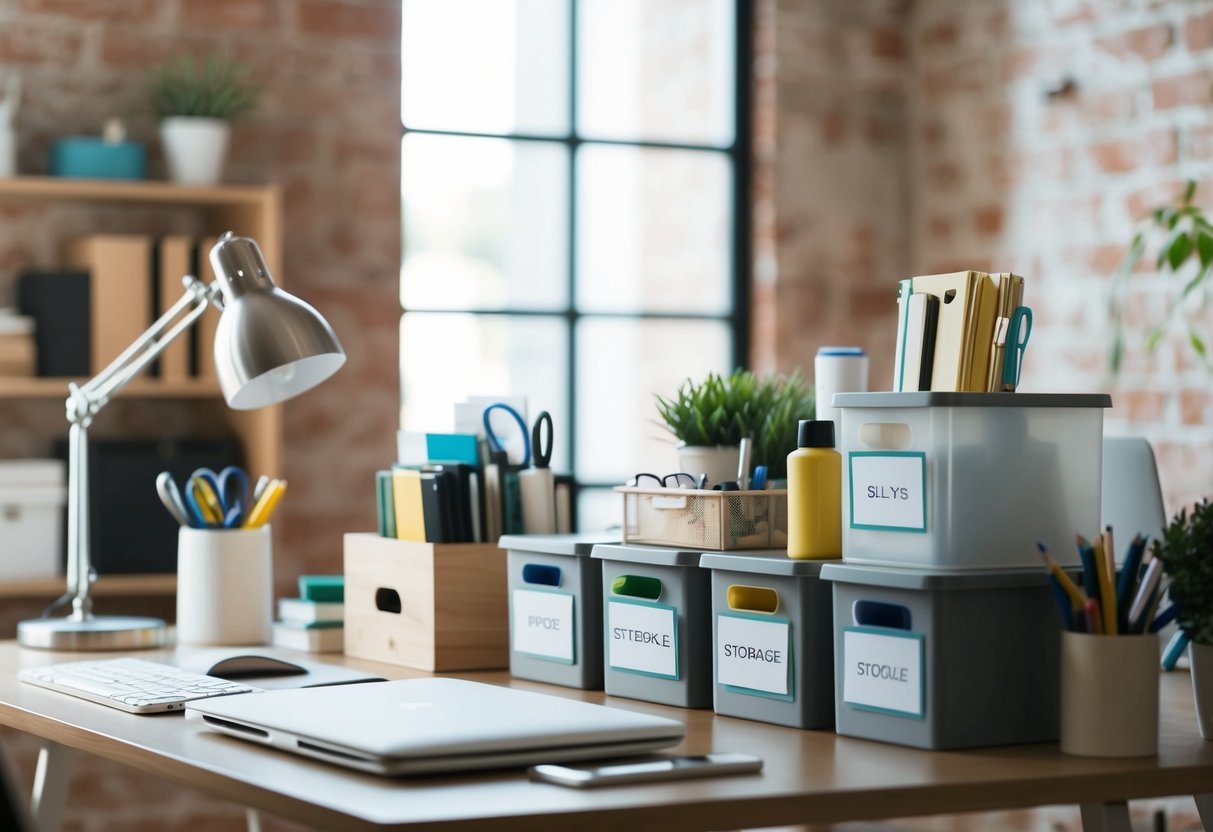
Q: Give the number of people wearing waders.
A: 0